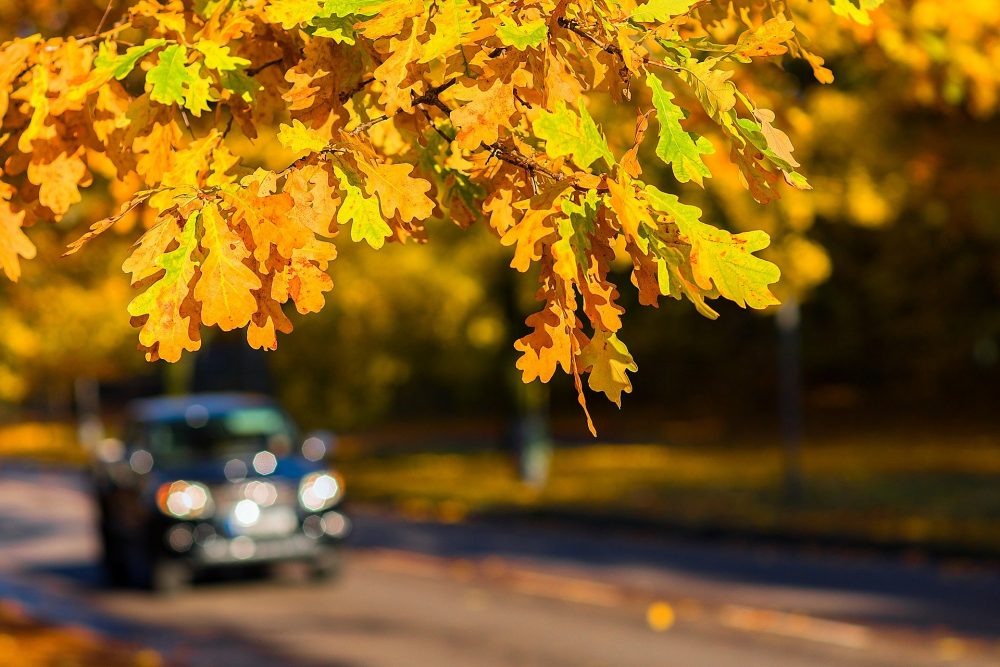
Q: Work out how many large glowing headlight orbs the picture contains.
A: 2